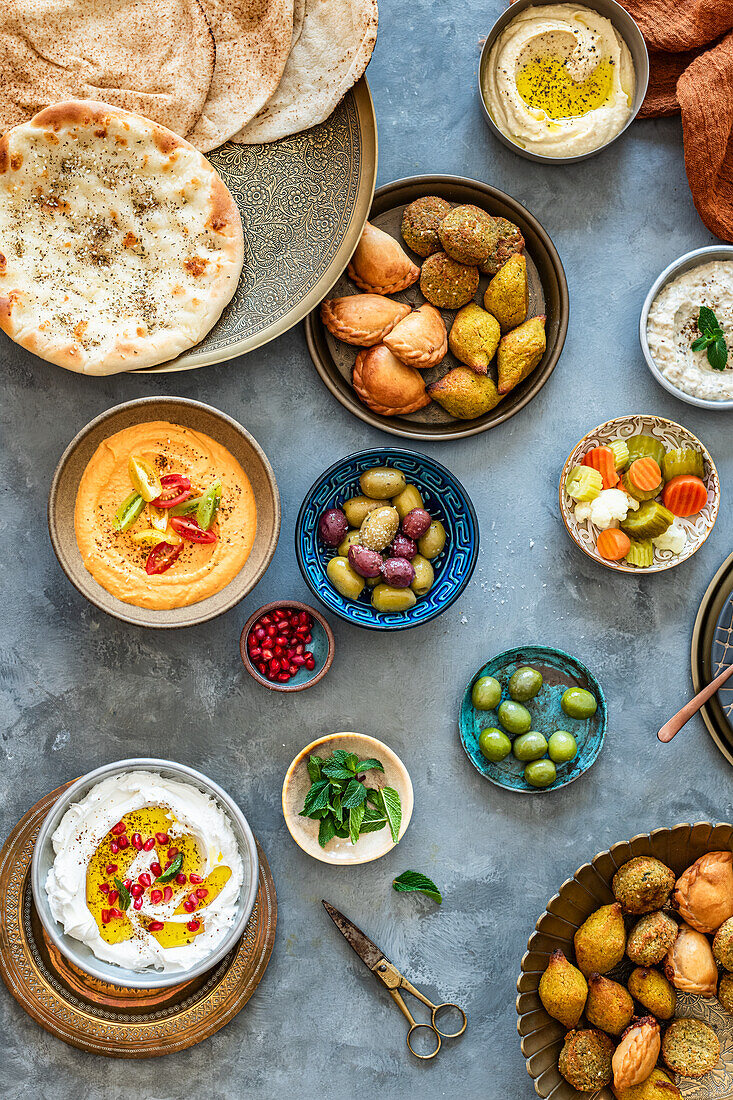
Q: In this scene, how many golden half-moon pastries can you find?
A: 7